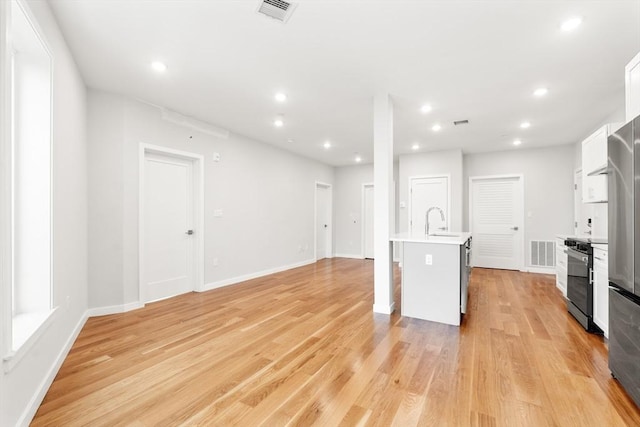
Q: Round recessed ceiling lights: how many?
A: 12